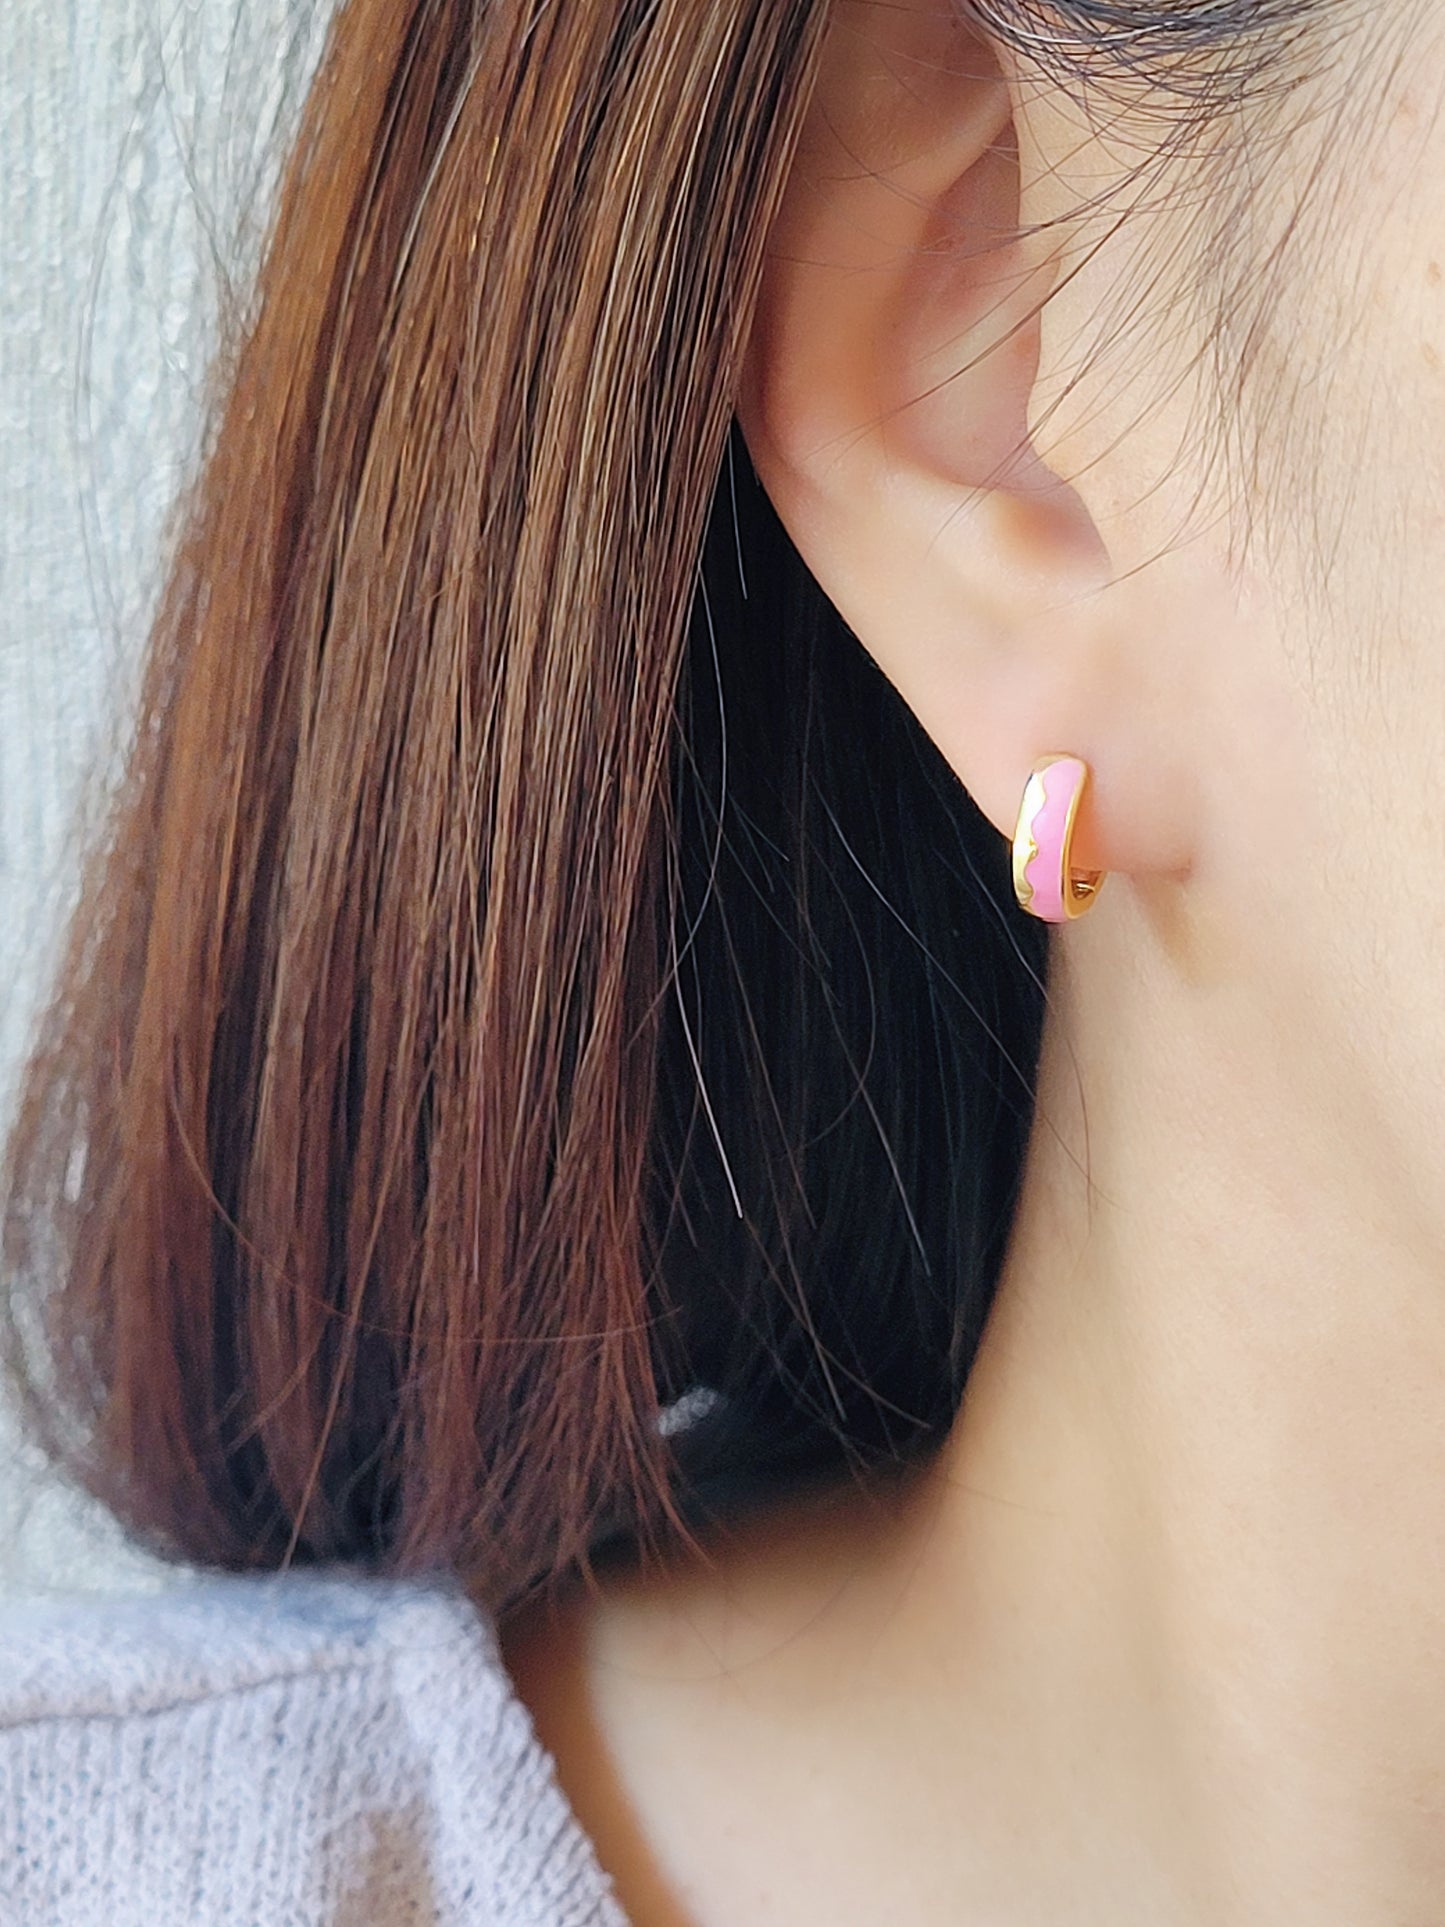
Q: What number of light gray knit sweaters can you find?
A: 1